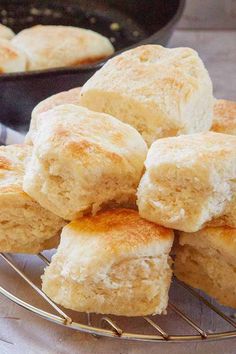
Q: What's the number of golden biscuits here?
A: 11